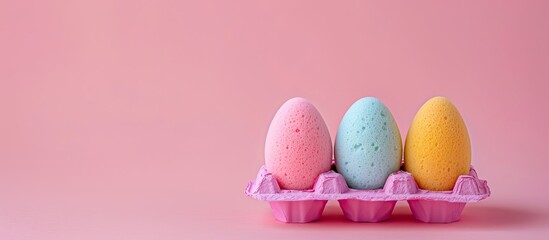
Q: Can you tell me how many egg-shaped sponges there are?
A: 3